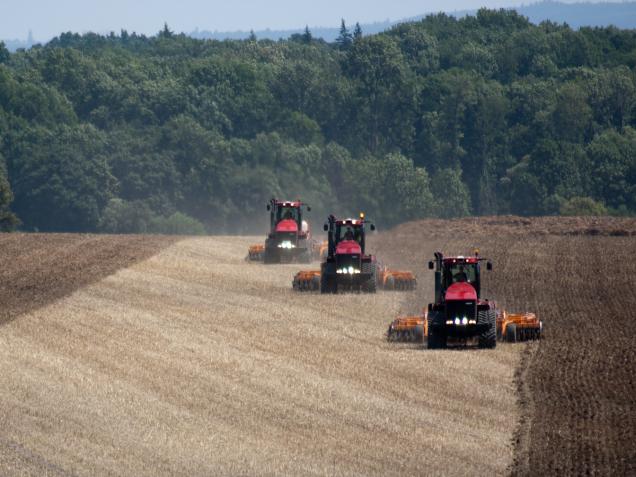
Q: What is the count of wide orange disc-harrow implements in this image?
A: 3